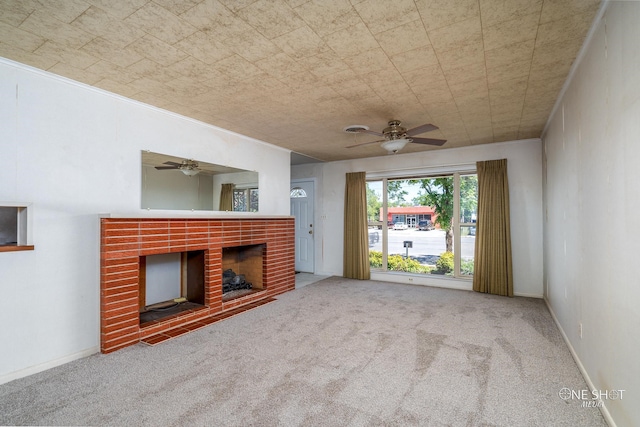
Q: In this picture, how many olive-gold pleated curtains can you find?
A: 2